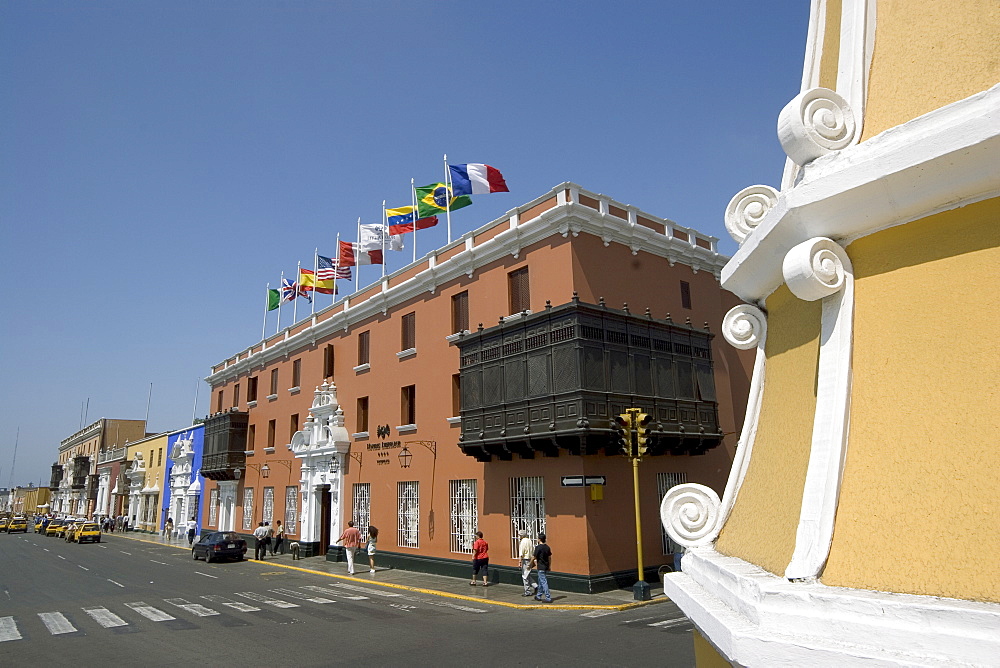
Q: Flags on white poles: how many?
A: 9